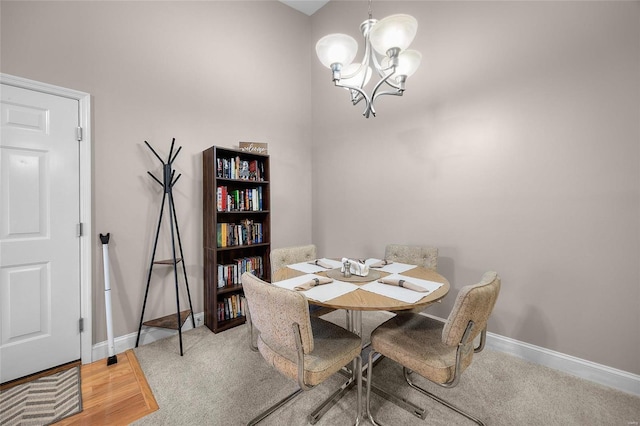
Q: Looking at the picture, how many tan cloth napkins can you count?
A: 4